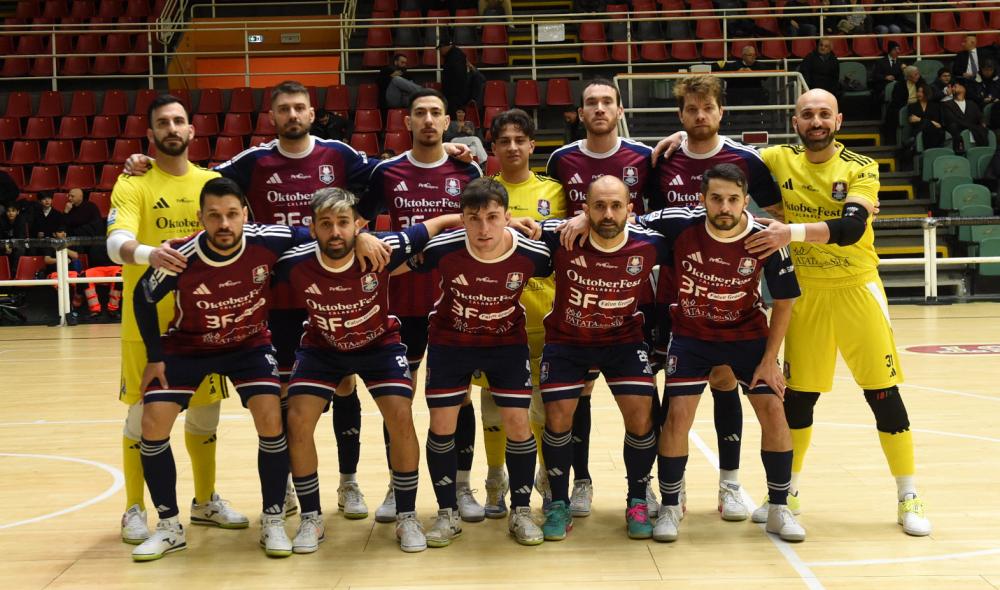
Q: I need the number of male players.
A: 12